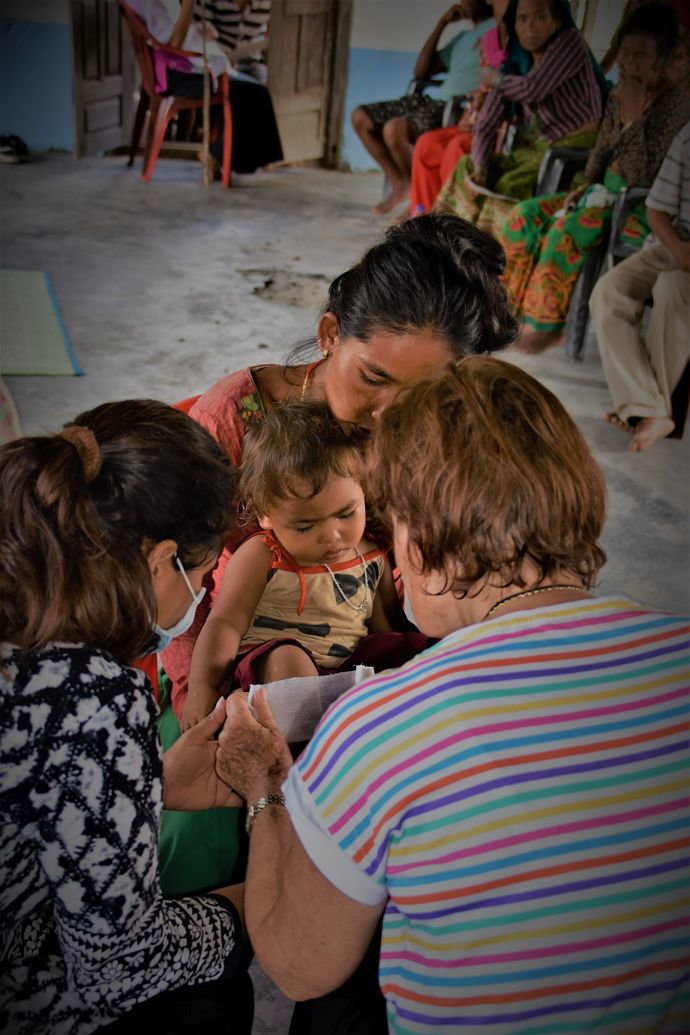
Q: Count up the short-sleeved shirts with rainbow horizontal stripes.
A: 1